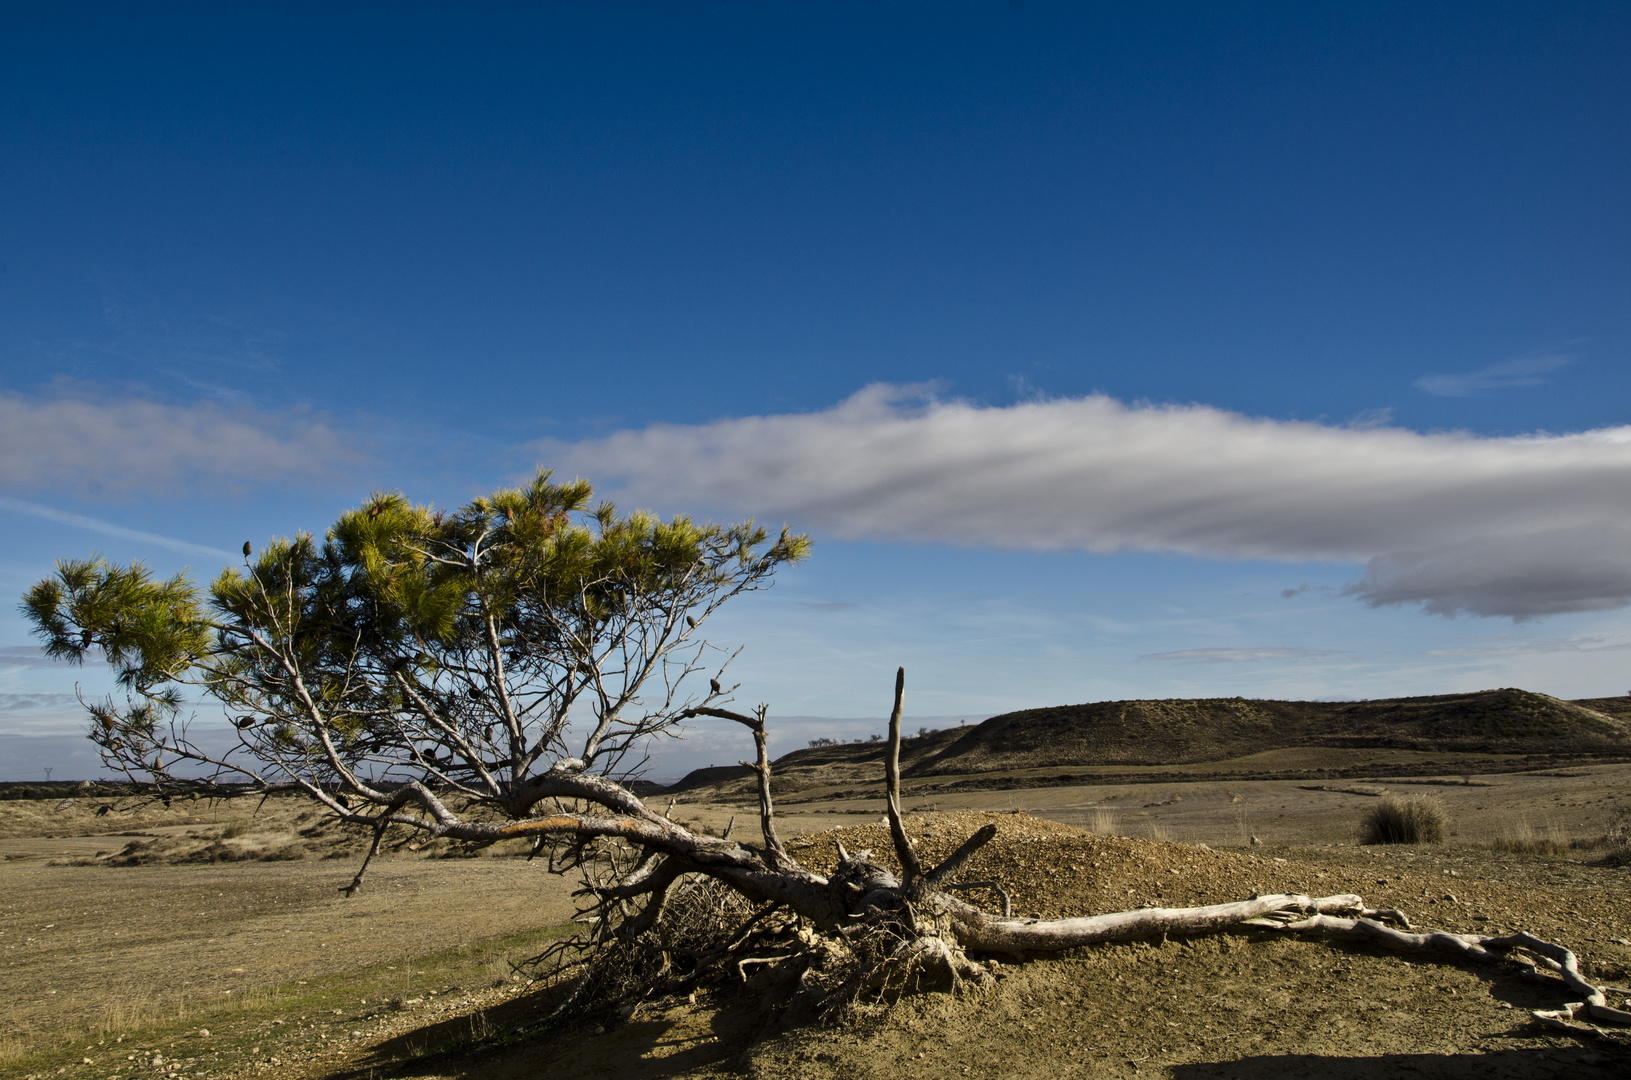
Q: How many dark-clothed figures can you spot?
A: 0